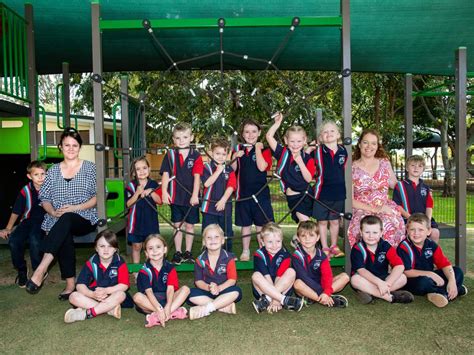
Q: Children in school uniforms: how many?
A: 15